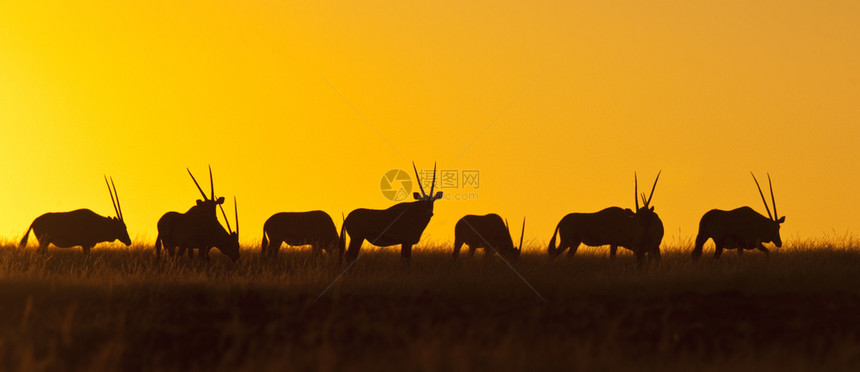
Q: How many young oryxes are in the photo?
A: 0